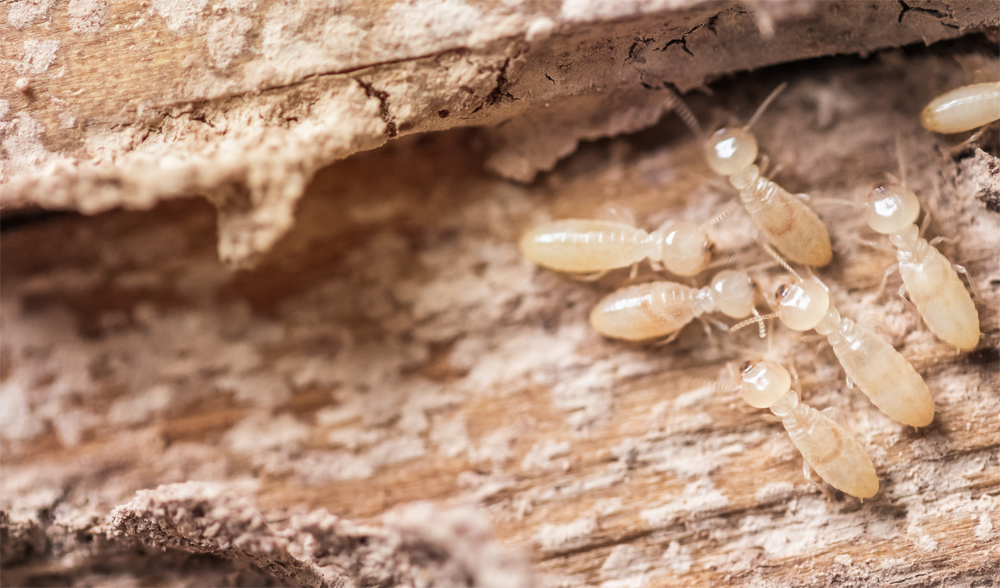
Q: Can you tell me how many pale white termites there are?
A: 7